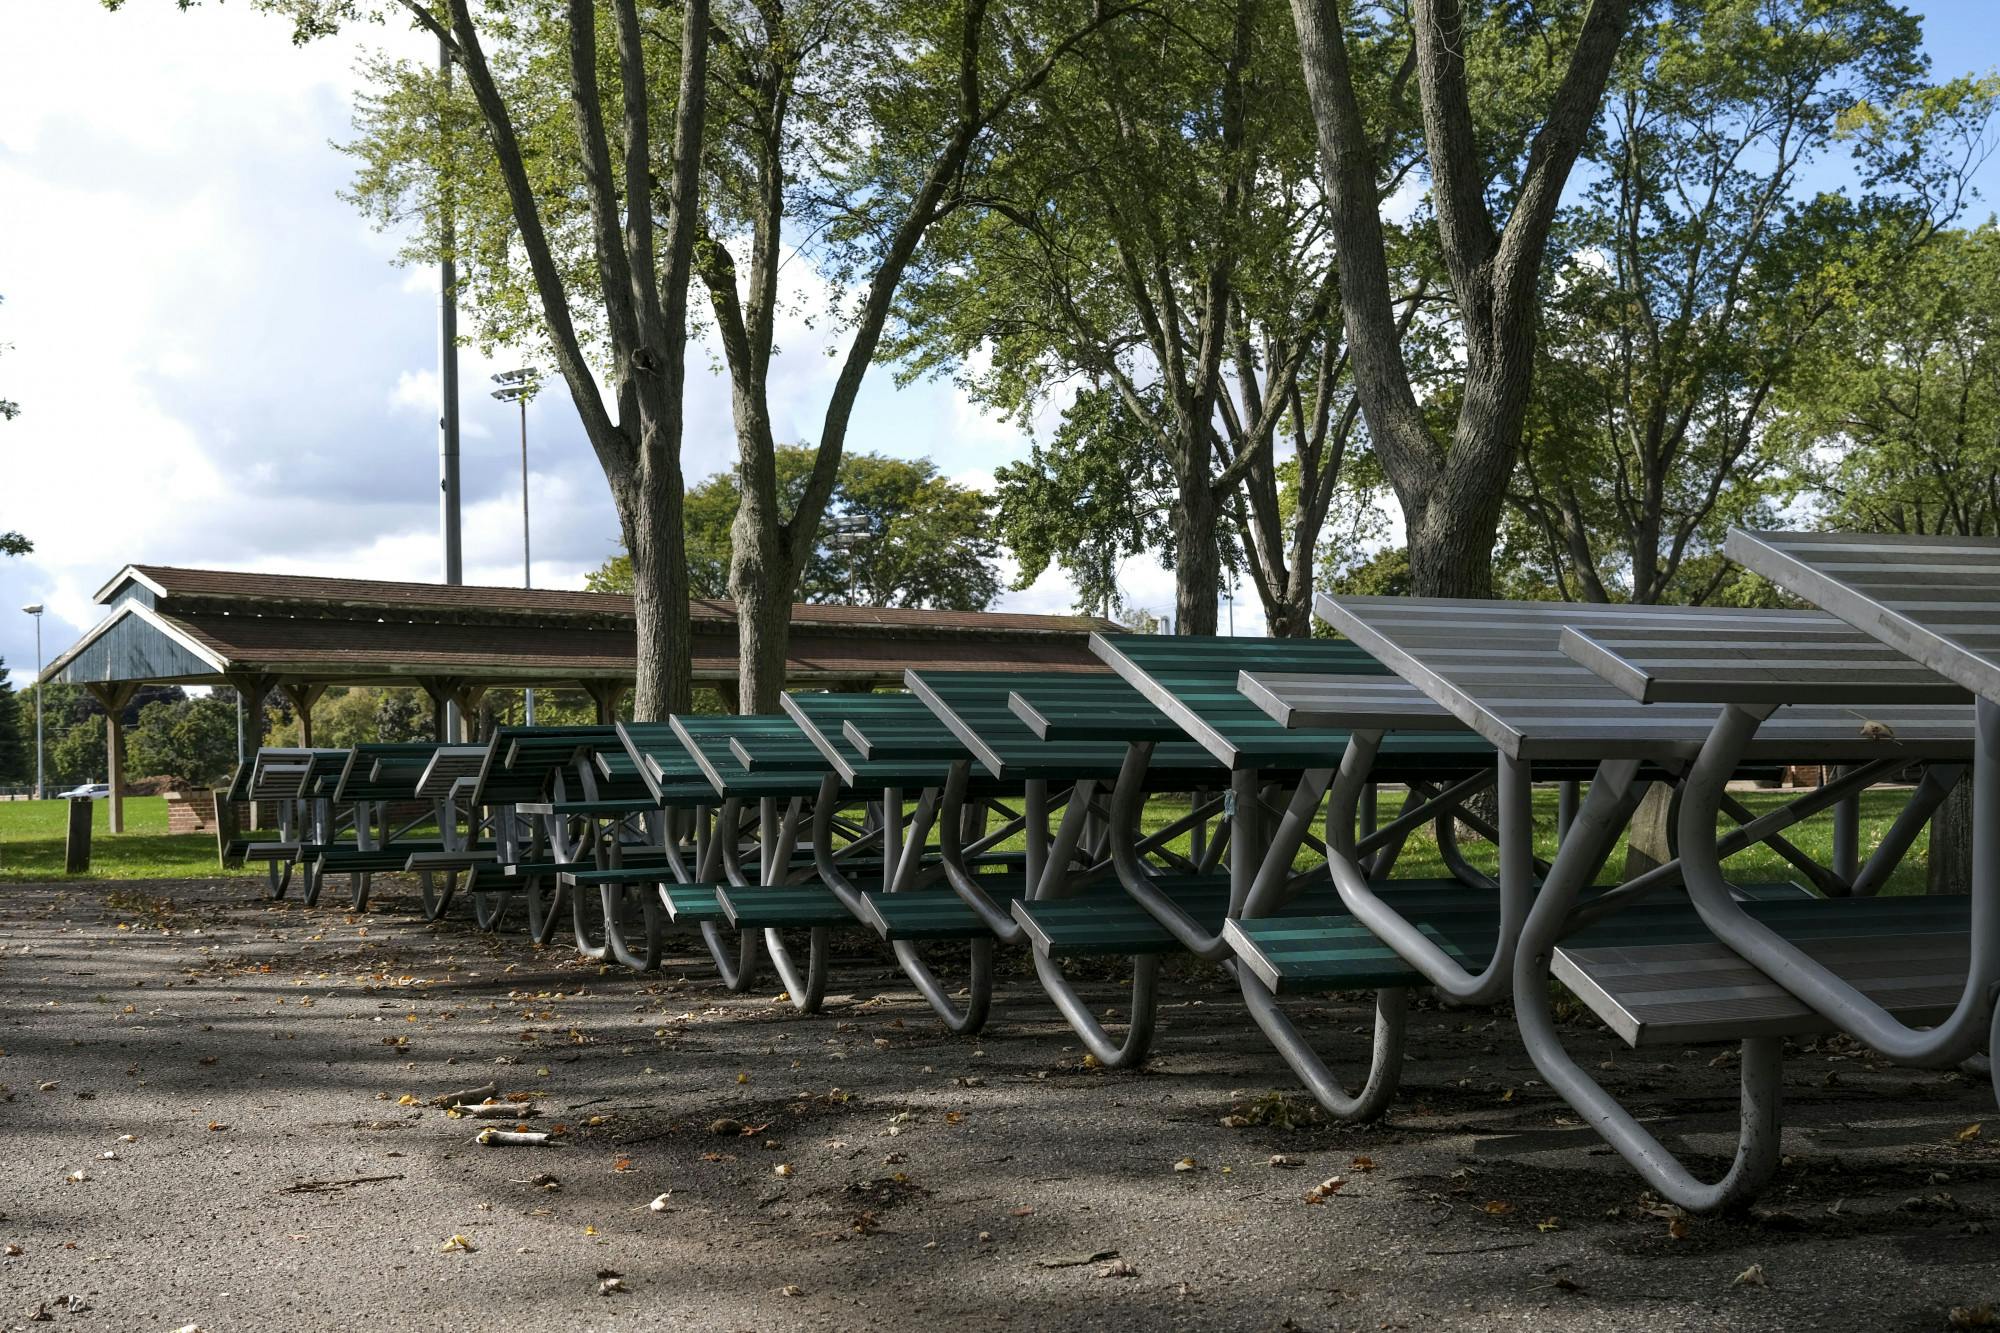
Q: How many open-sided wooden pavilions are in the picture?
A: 1